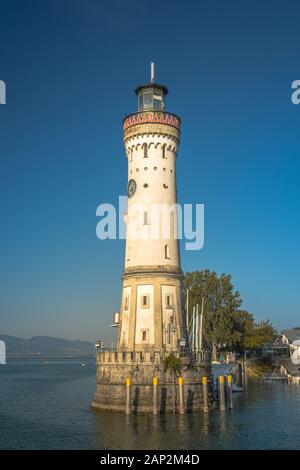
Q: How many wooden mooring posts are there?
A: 6